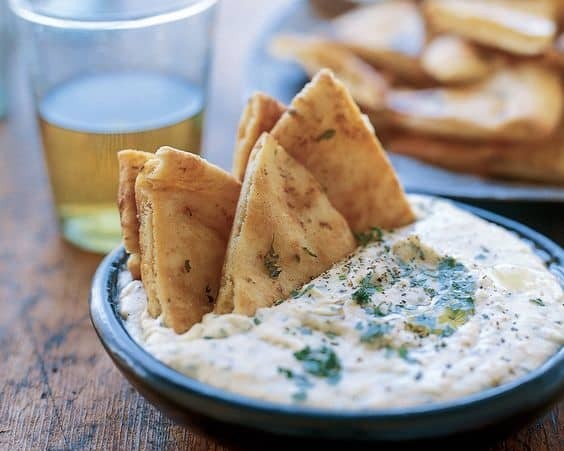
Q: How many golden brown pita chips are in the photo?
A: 5